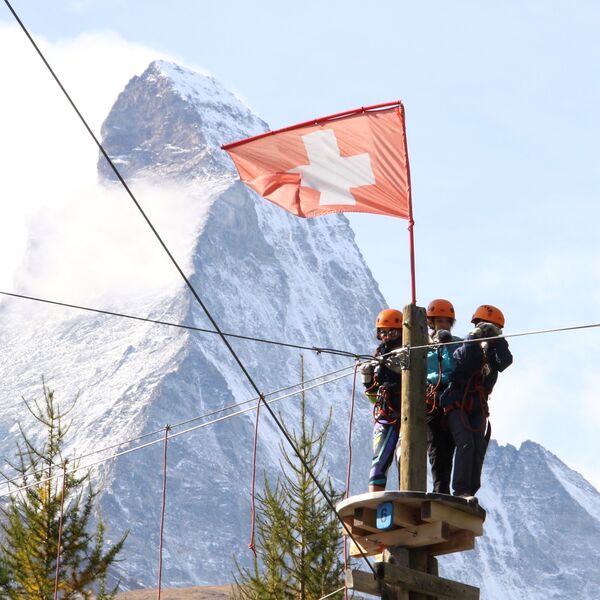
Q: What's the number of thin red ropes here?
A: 4